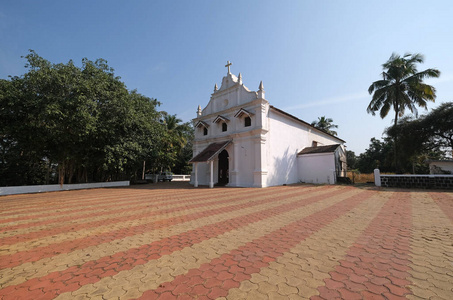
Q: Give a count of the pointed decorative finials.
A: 4